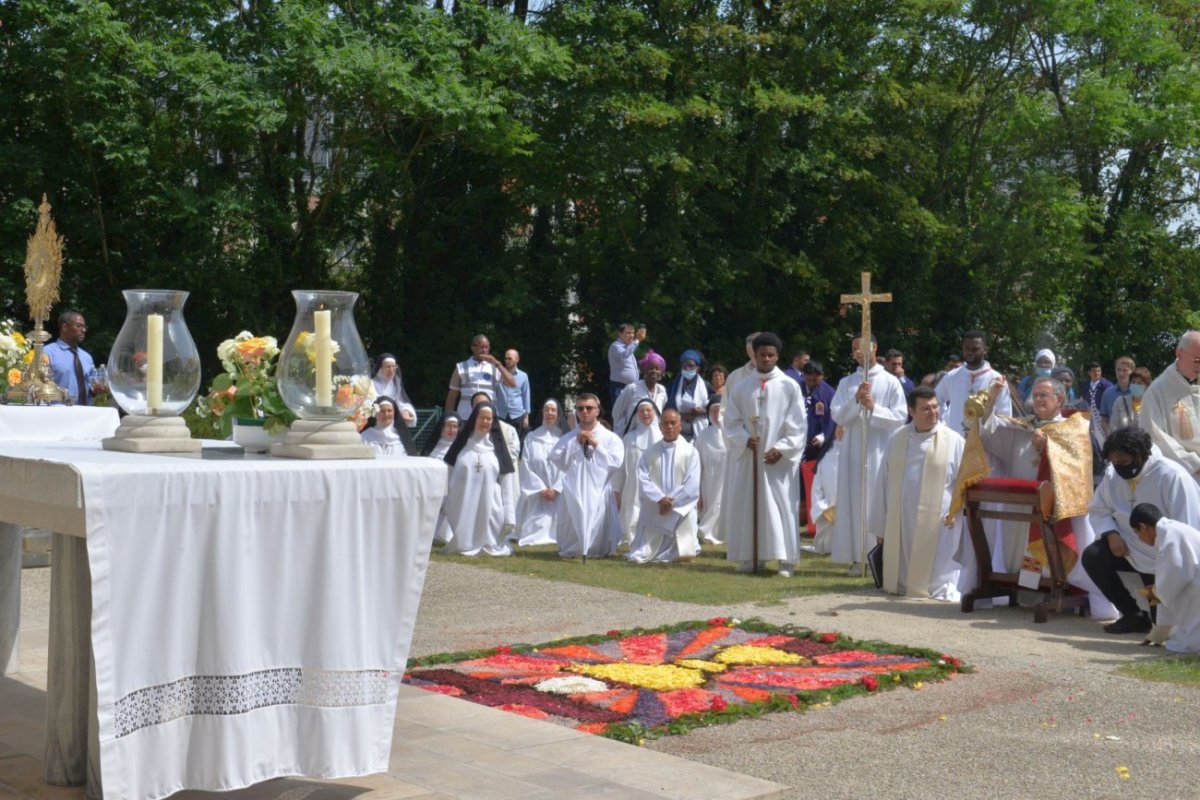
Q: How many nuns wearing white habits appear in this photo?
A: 7